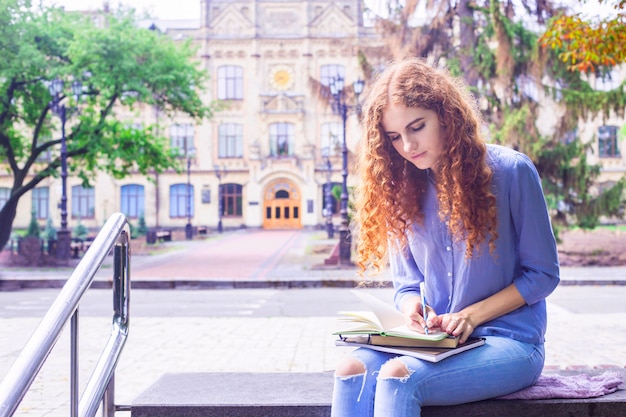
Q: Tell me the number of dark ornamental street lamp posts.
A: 5